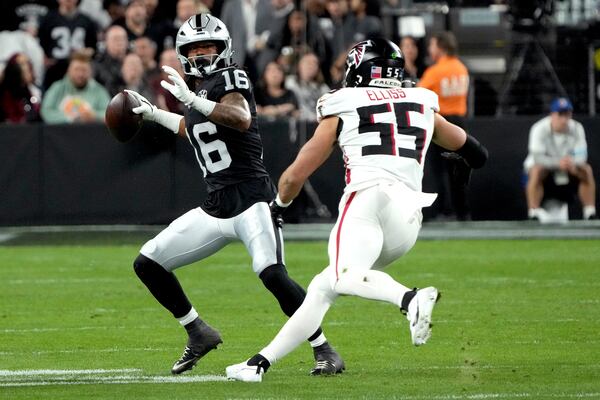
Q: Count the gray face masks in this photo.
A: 1